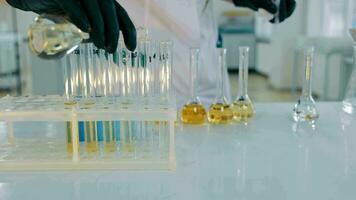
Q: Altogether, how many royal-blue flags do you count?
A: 0